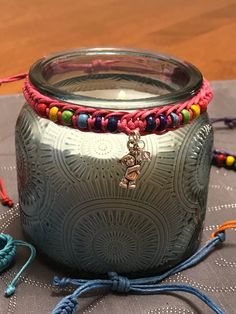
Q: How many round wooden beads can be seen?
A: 14